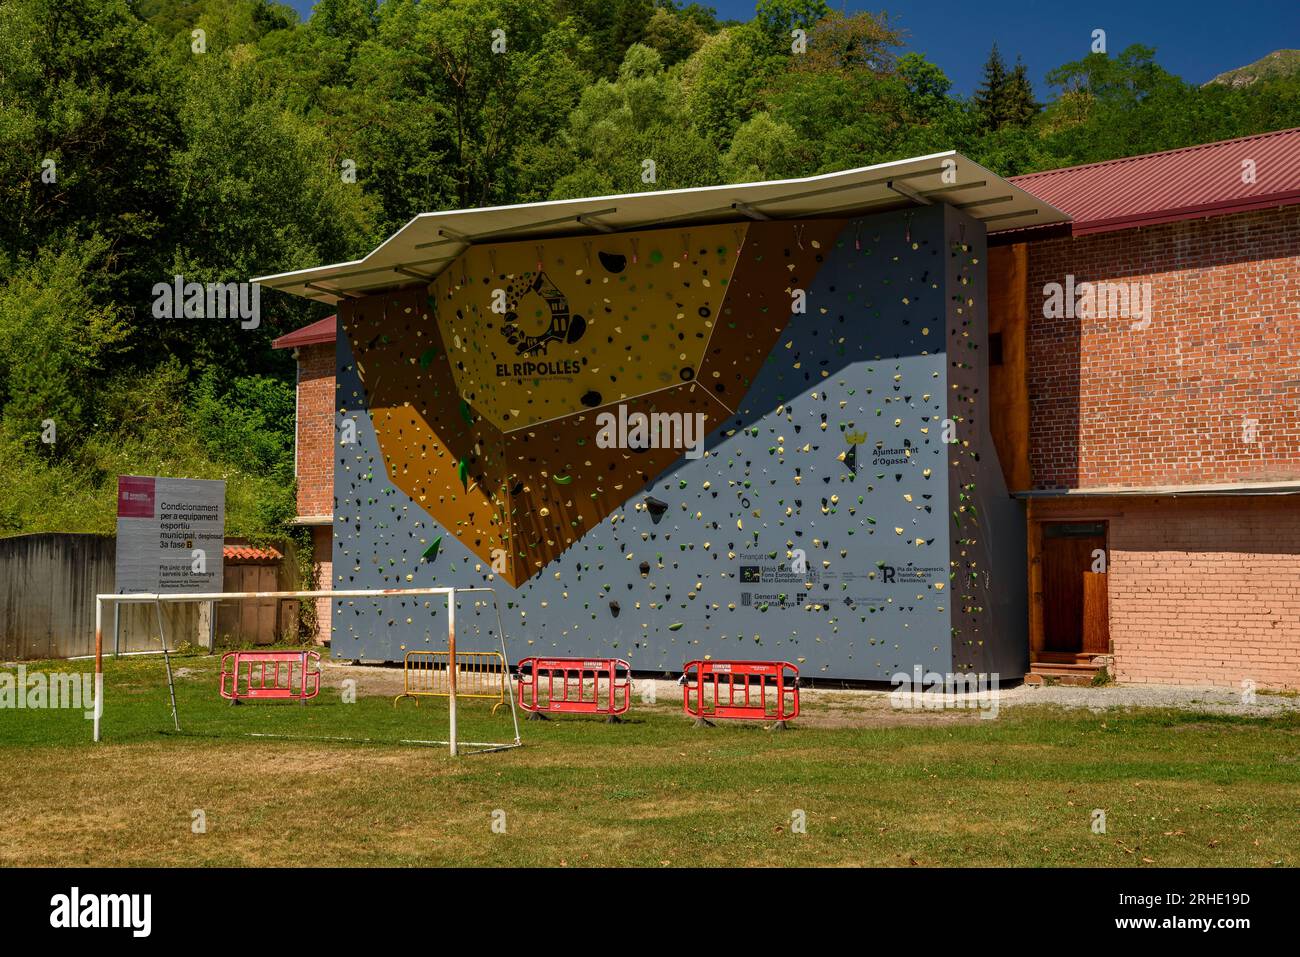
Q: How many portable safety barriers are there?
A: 4